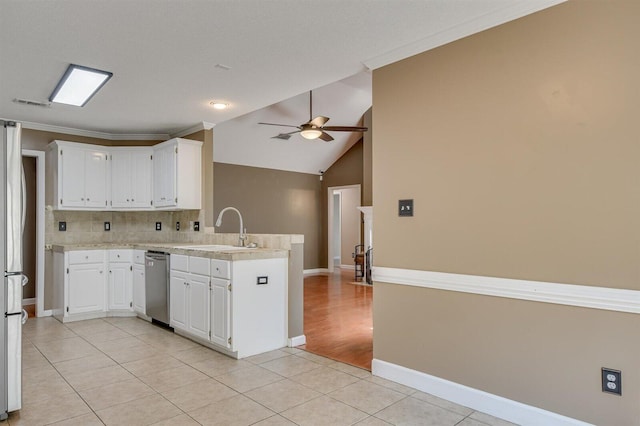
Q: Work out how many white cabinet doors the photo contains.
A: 12